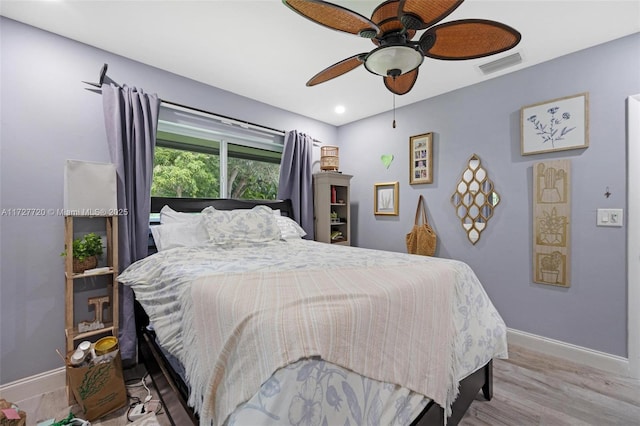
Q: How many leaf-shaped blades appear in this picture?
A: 5